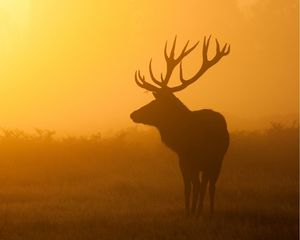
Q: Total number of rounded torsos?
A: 1